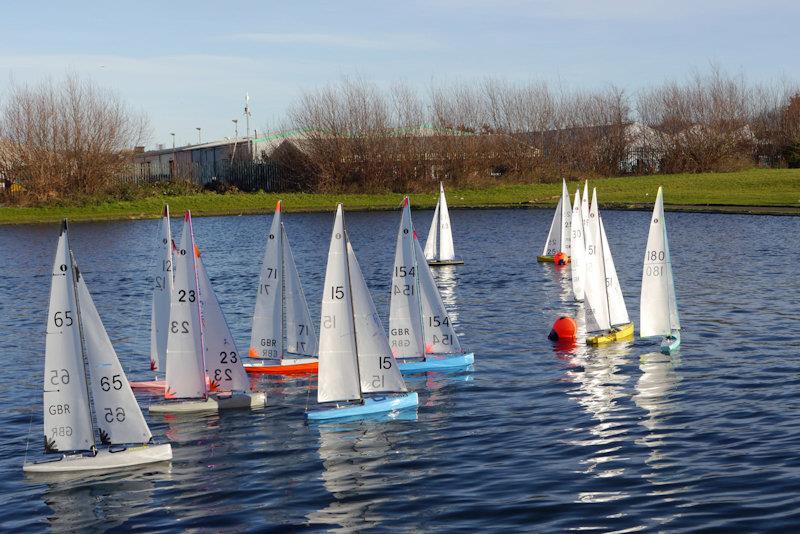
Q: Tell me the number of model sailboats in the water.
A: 12